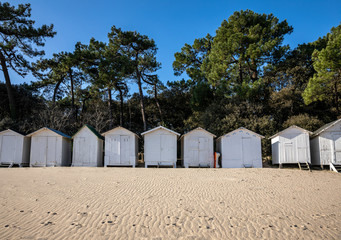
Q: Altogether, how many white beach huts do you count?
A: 9